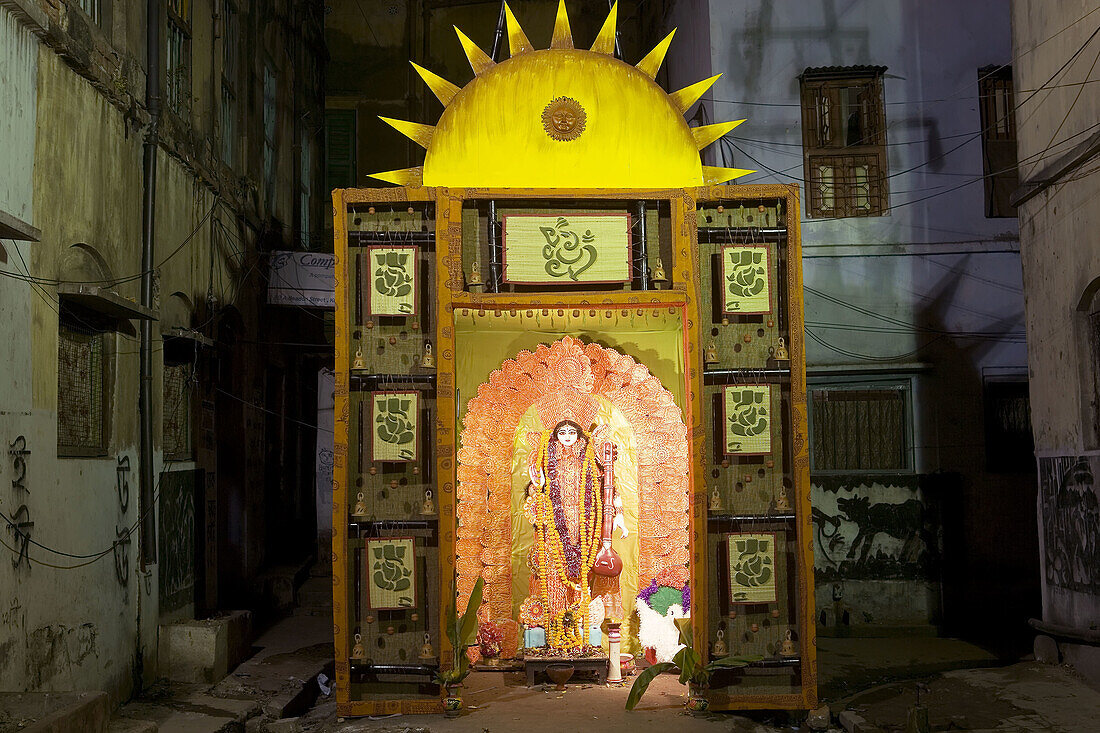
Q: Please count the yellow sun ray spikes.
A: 11